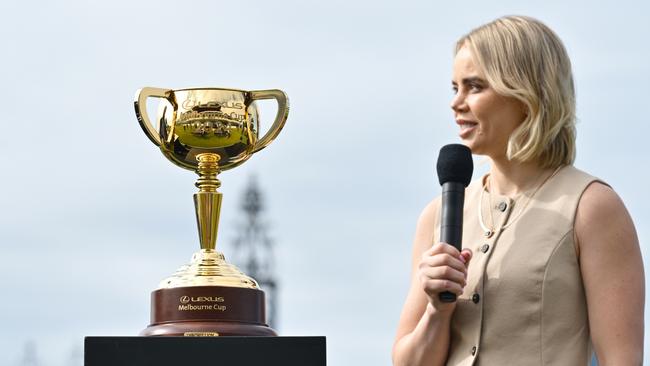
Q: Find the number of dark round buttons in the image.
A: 4